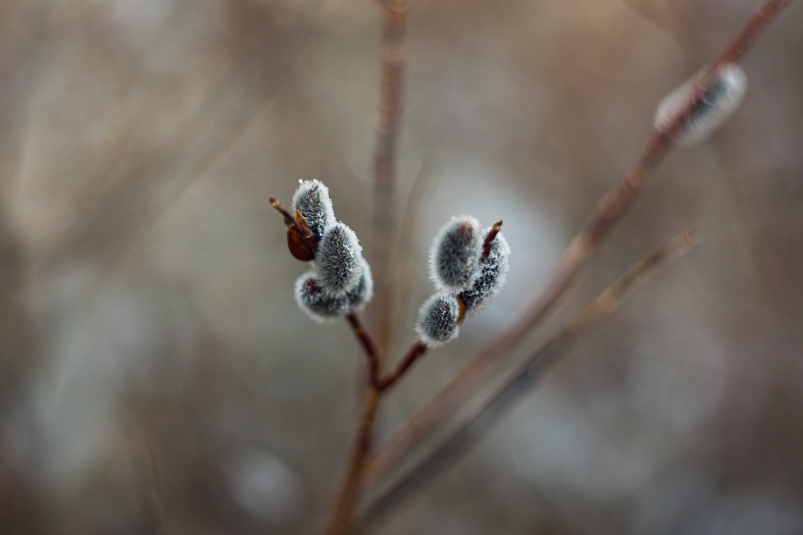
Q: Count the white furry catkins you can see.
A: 8